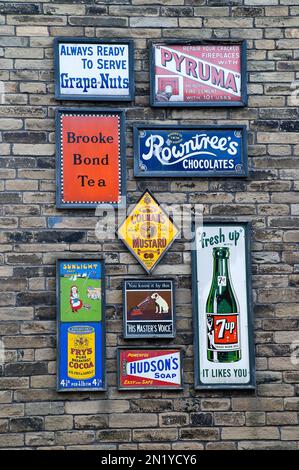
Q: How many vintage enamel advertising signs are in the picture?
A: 10